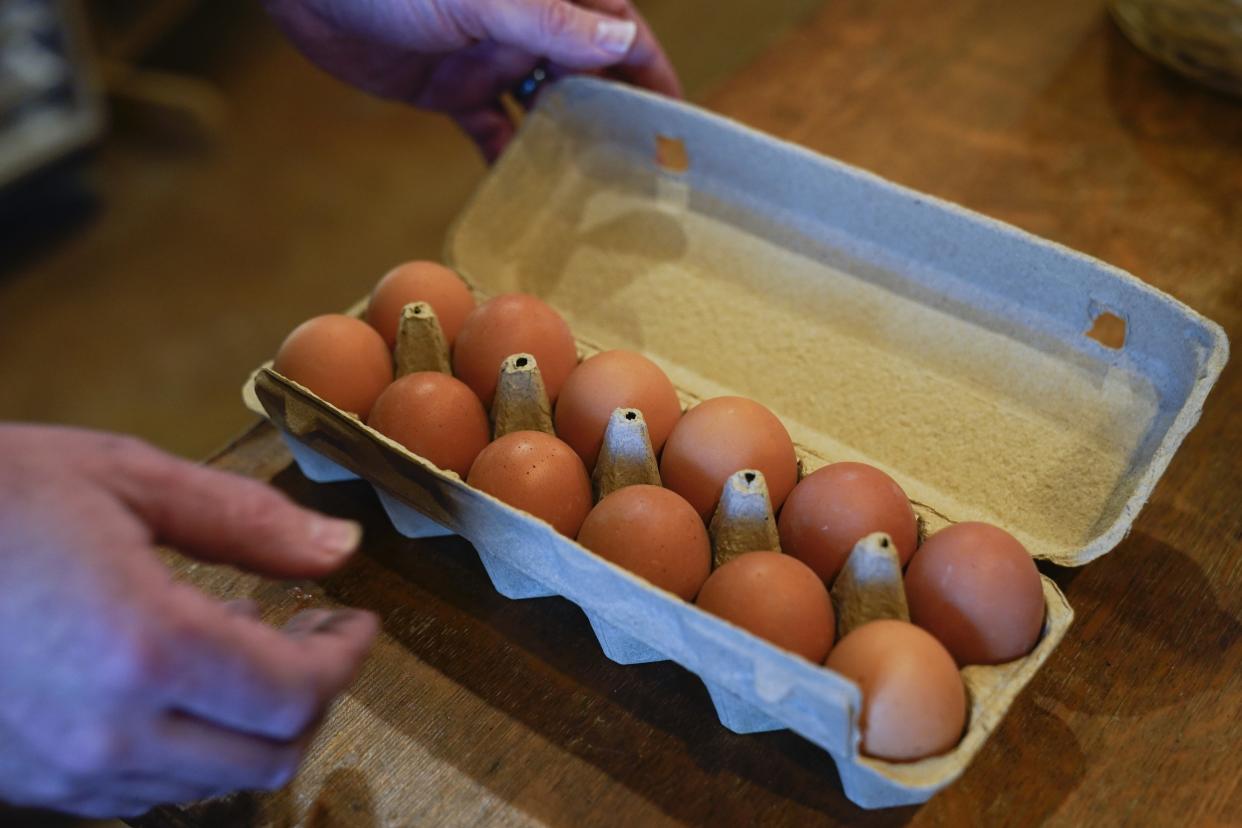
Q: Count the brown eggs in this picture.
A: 12